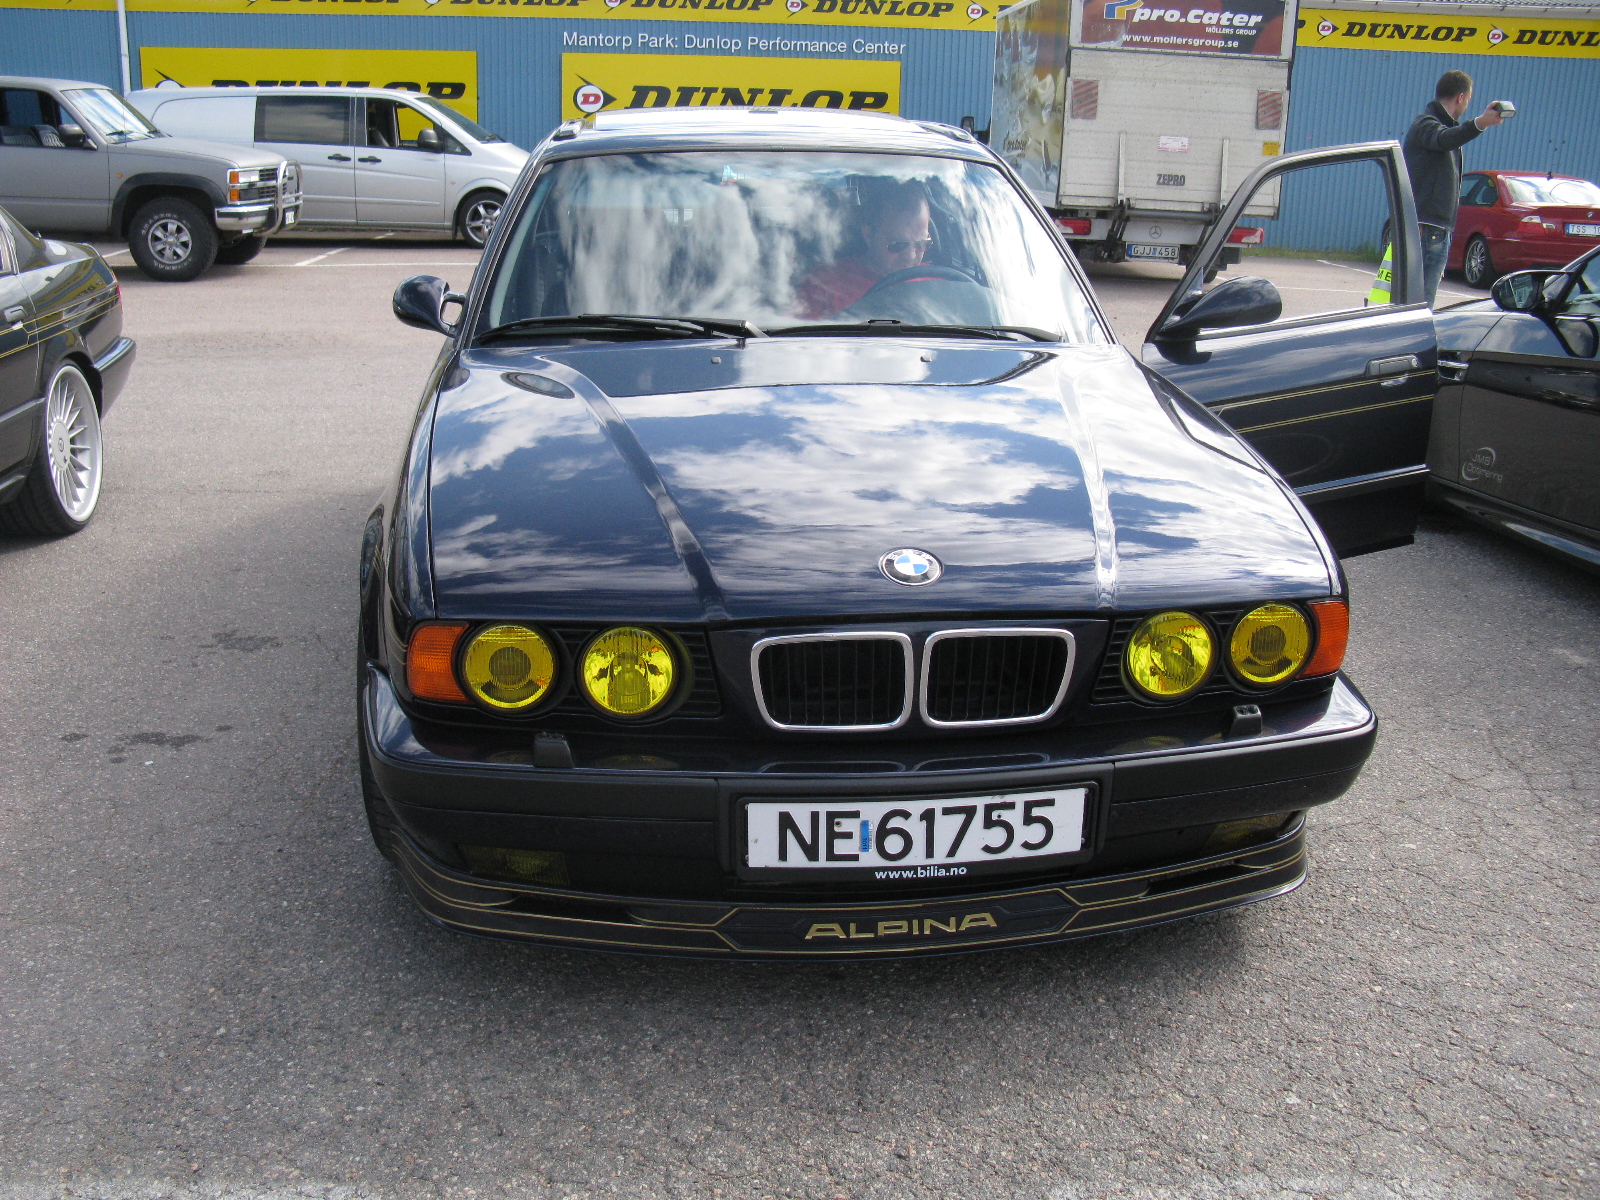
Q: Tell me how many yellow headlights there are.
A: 4